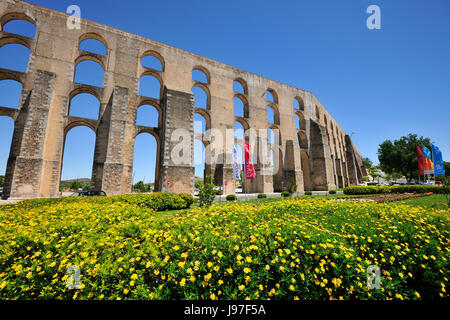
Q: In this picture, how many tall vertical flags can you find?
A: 5